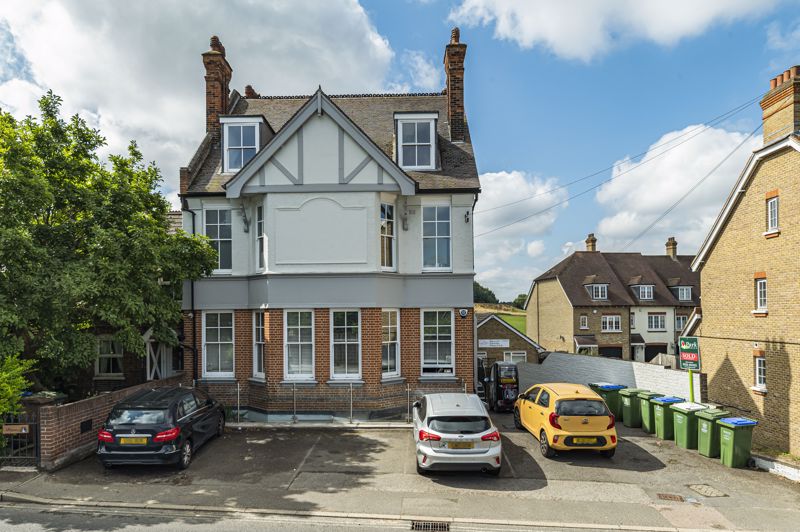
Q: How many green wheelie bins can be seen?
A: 7